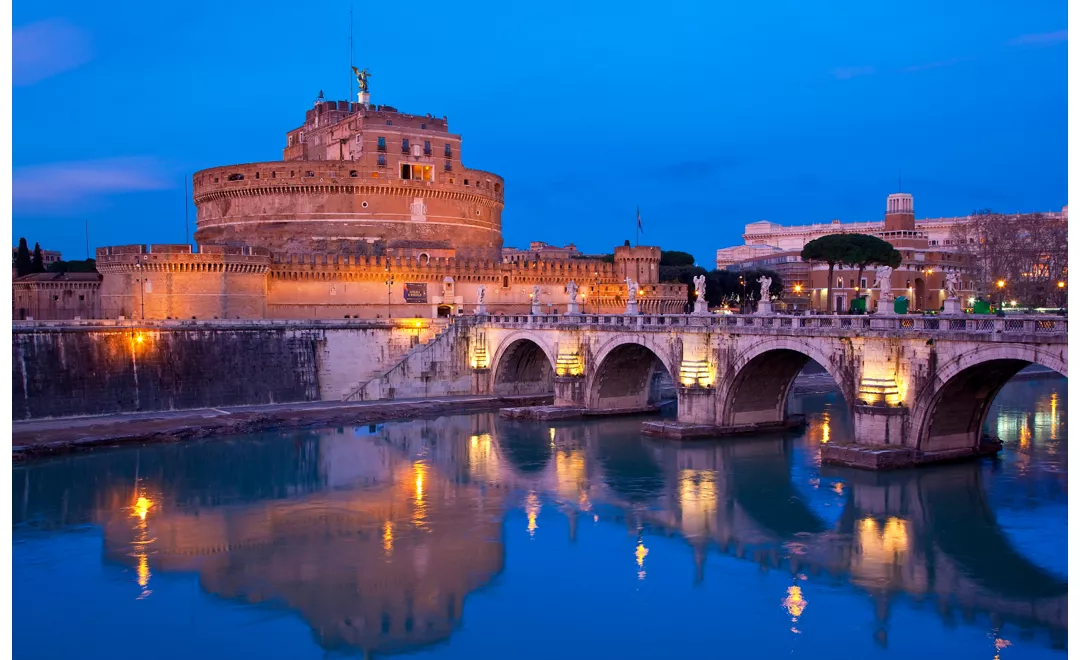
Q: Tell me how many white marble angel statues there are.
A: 8